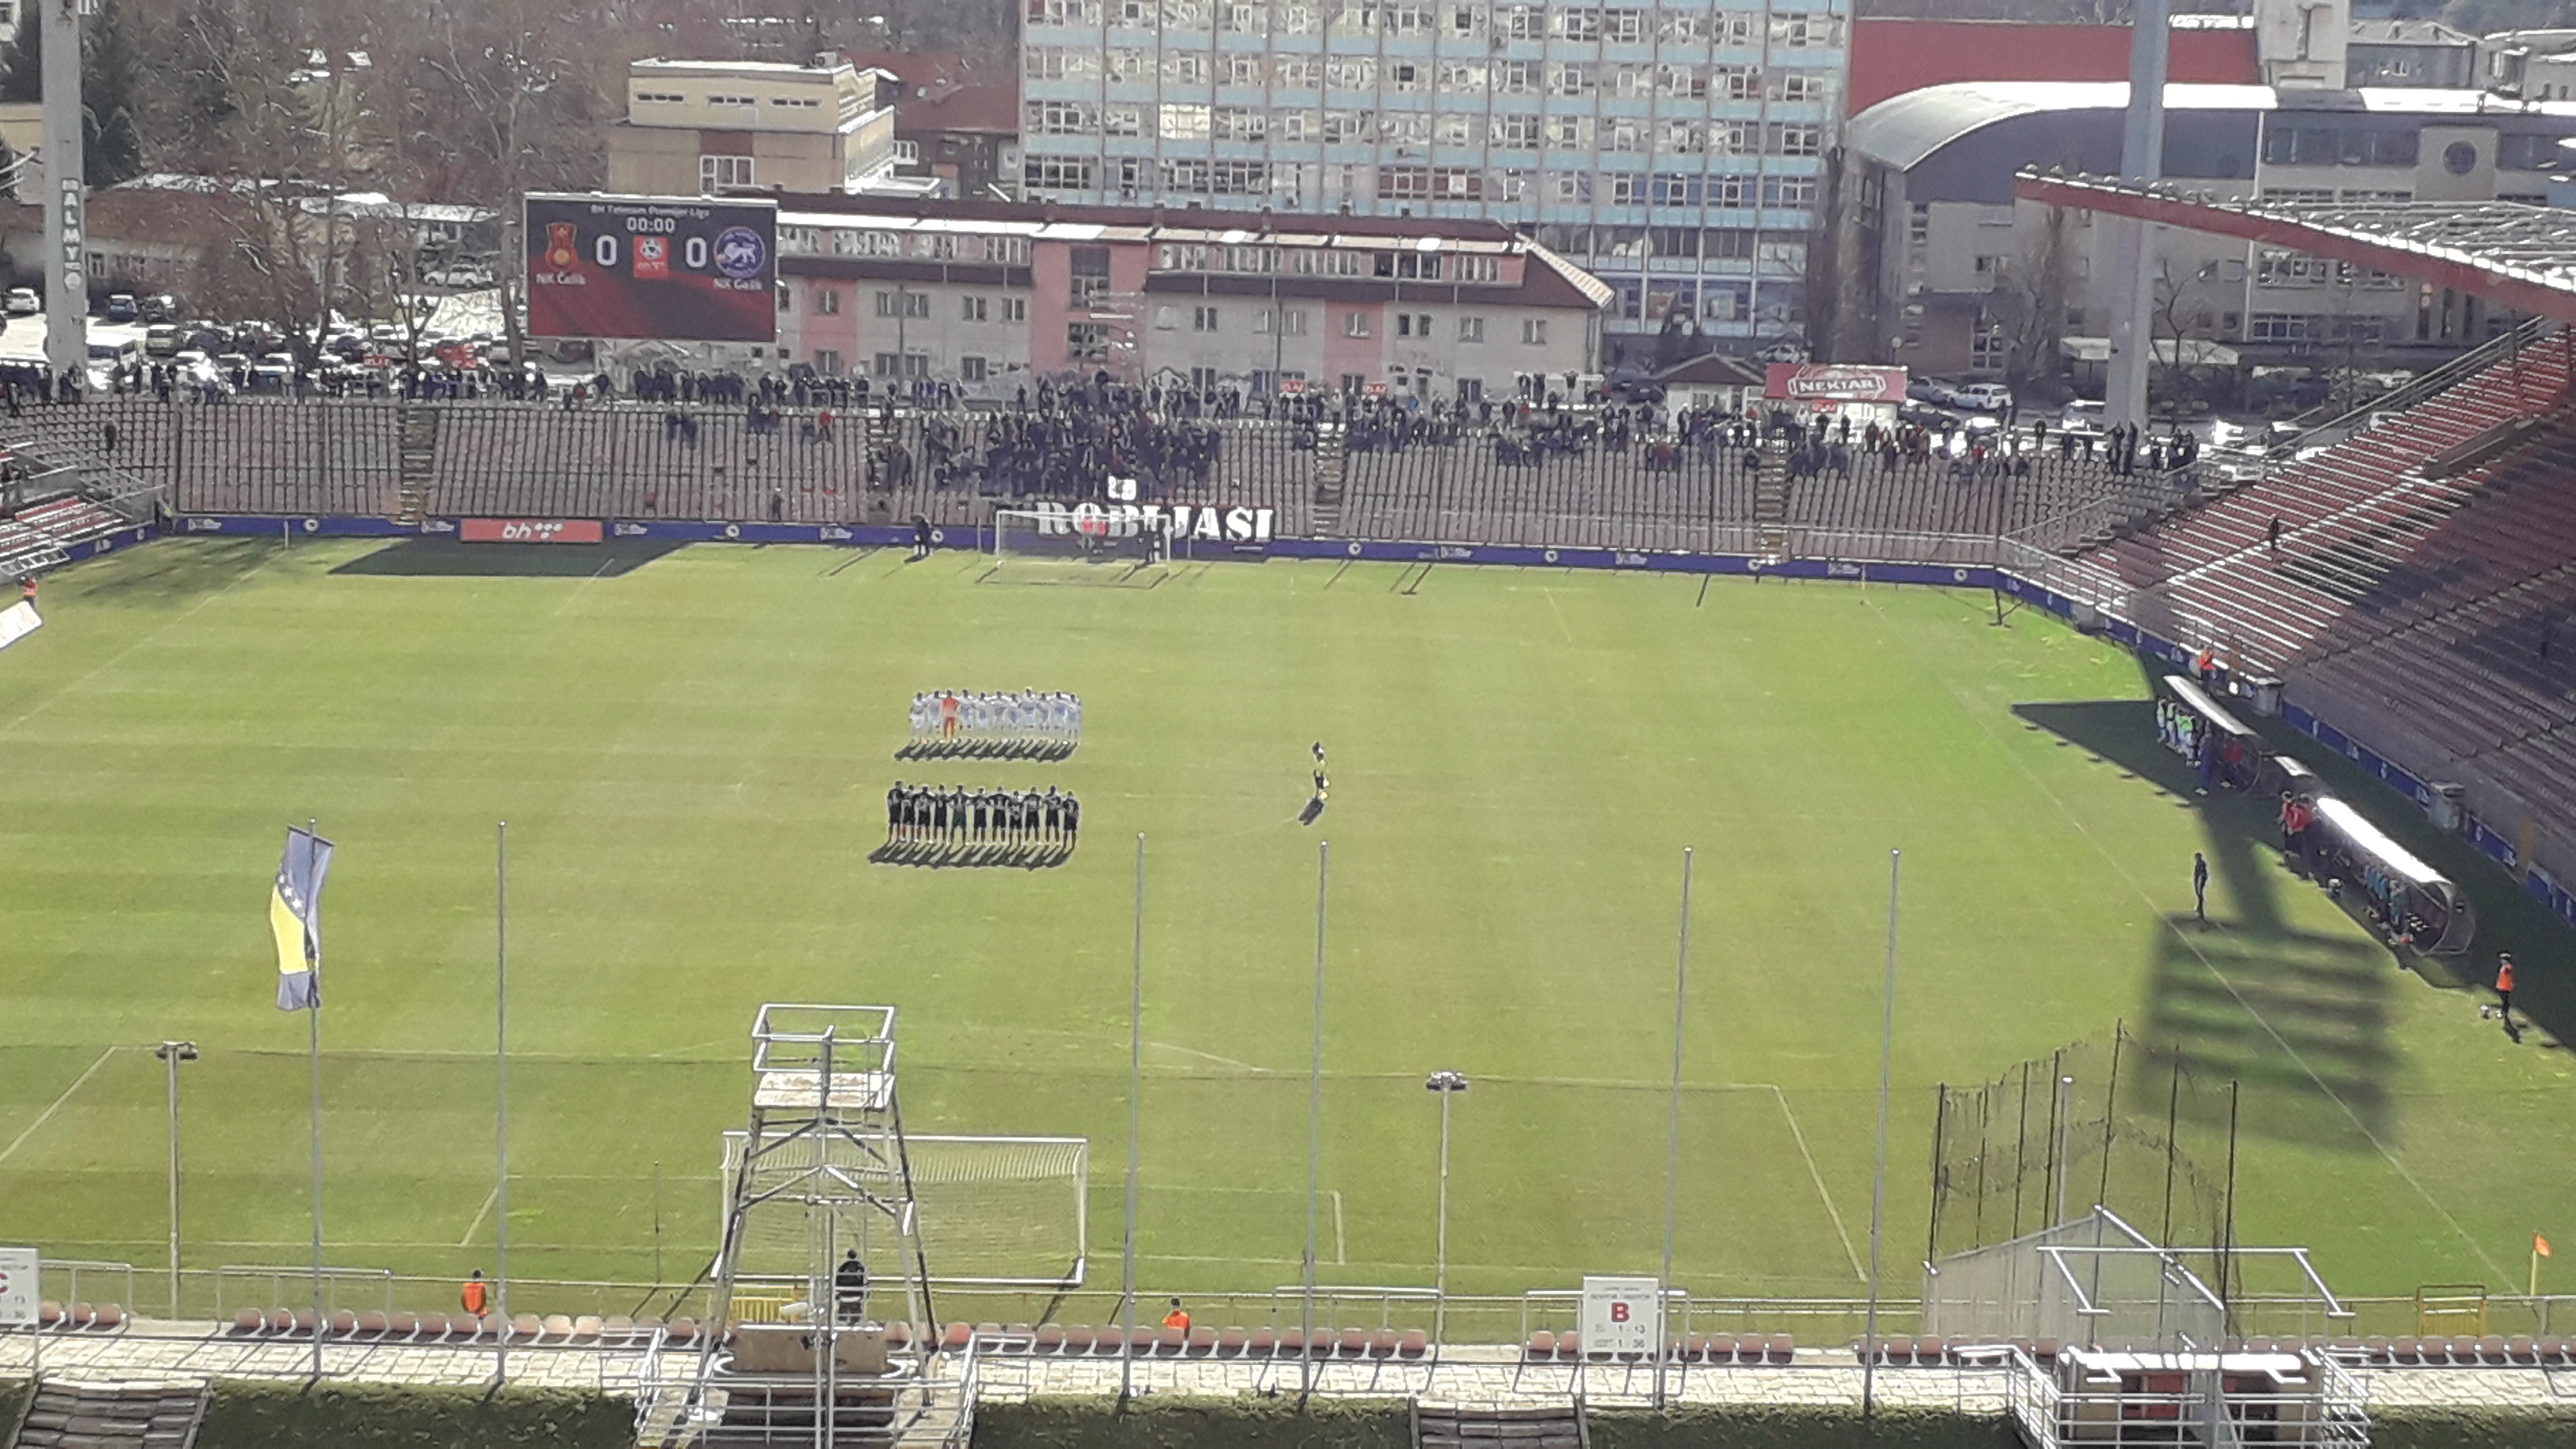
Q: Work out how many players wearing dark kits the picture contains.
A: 11